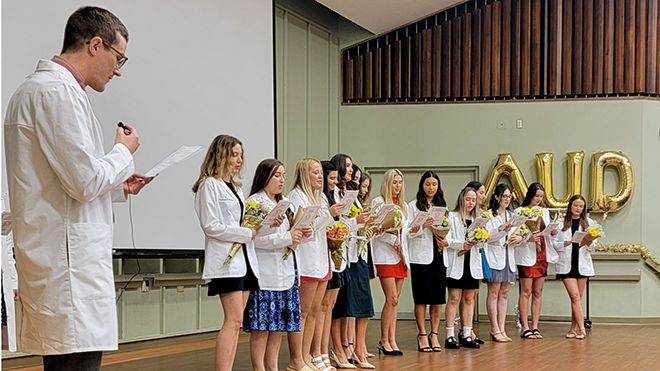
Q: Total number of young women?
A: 14